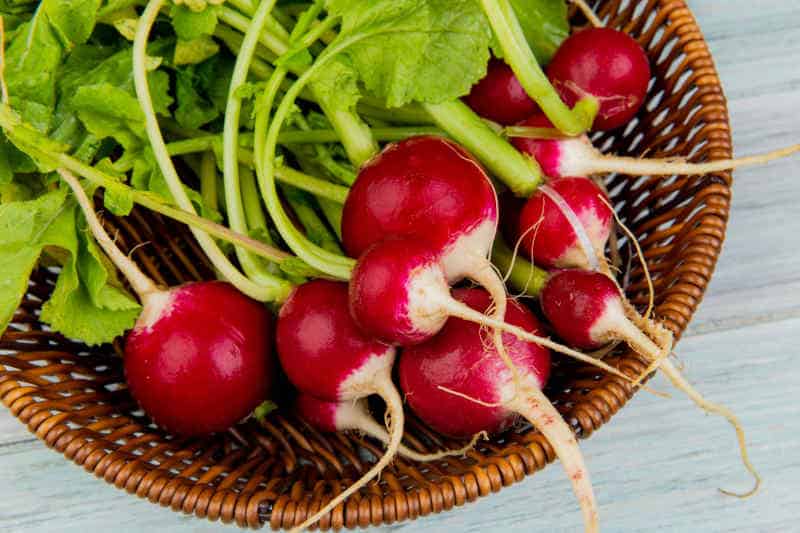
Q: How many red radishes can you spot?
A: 11